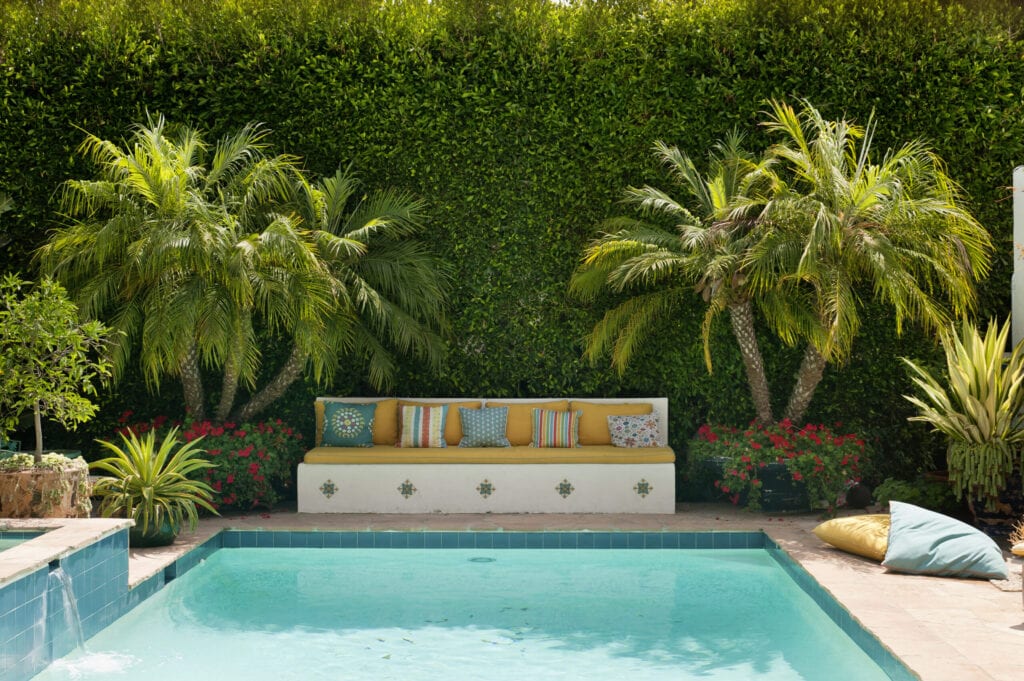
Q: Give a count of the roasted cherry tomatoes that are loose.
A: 0